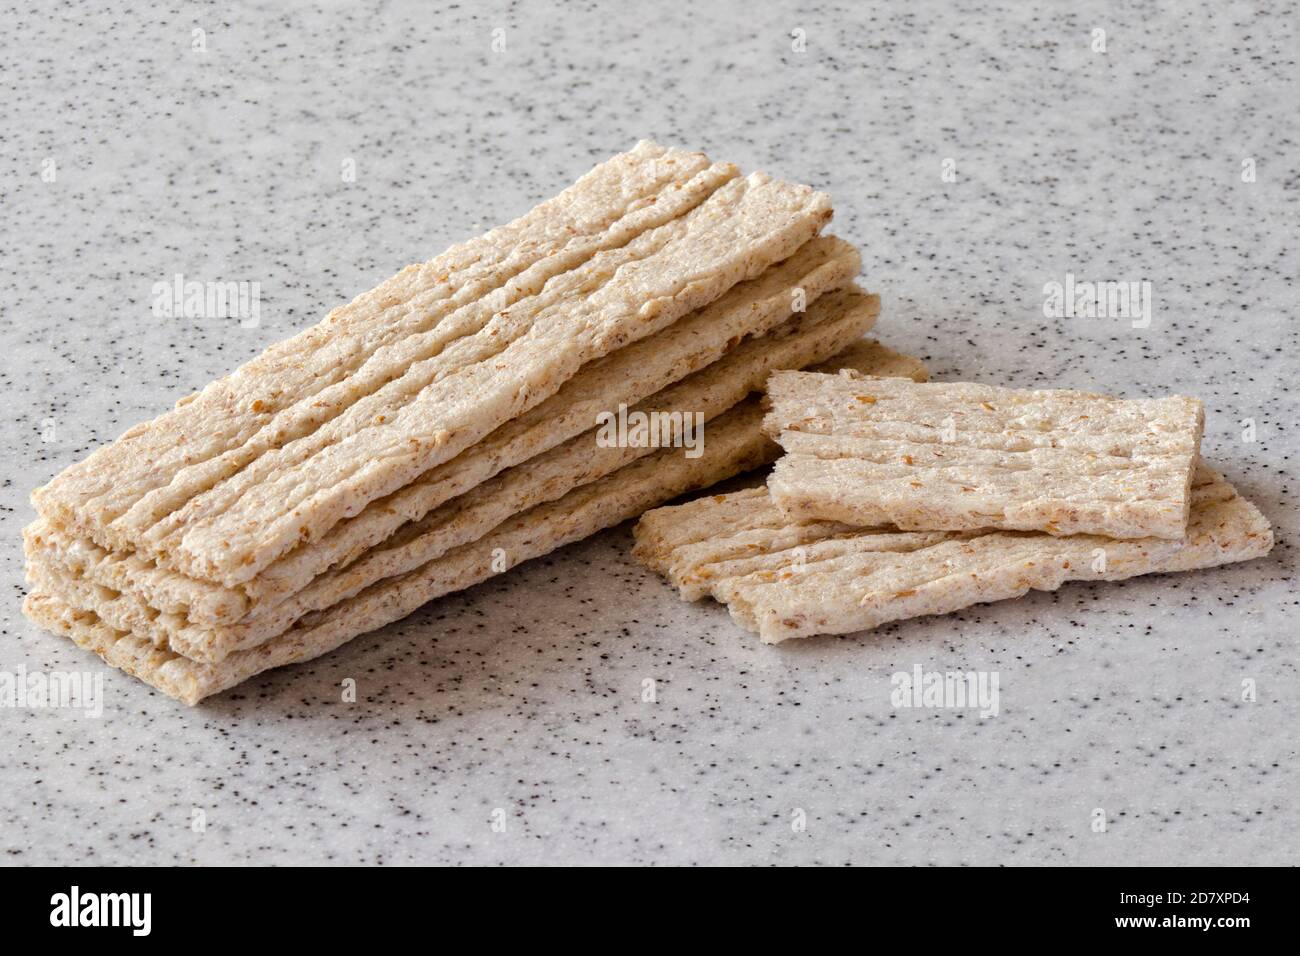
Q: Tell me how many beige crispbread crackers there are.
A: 6